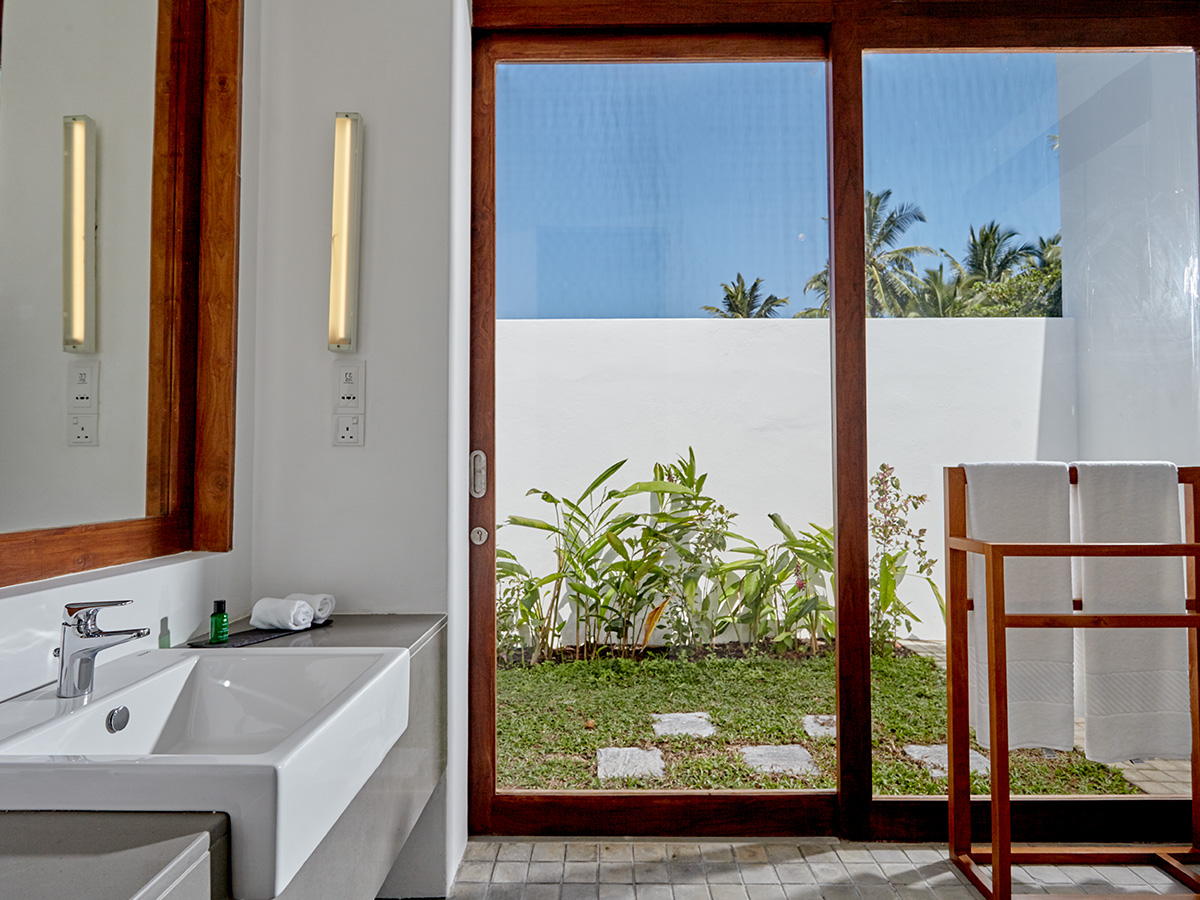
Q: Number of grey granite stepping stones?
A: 5